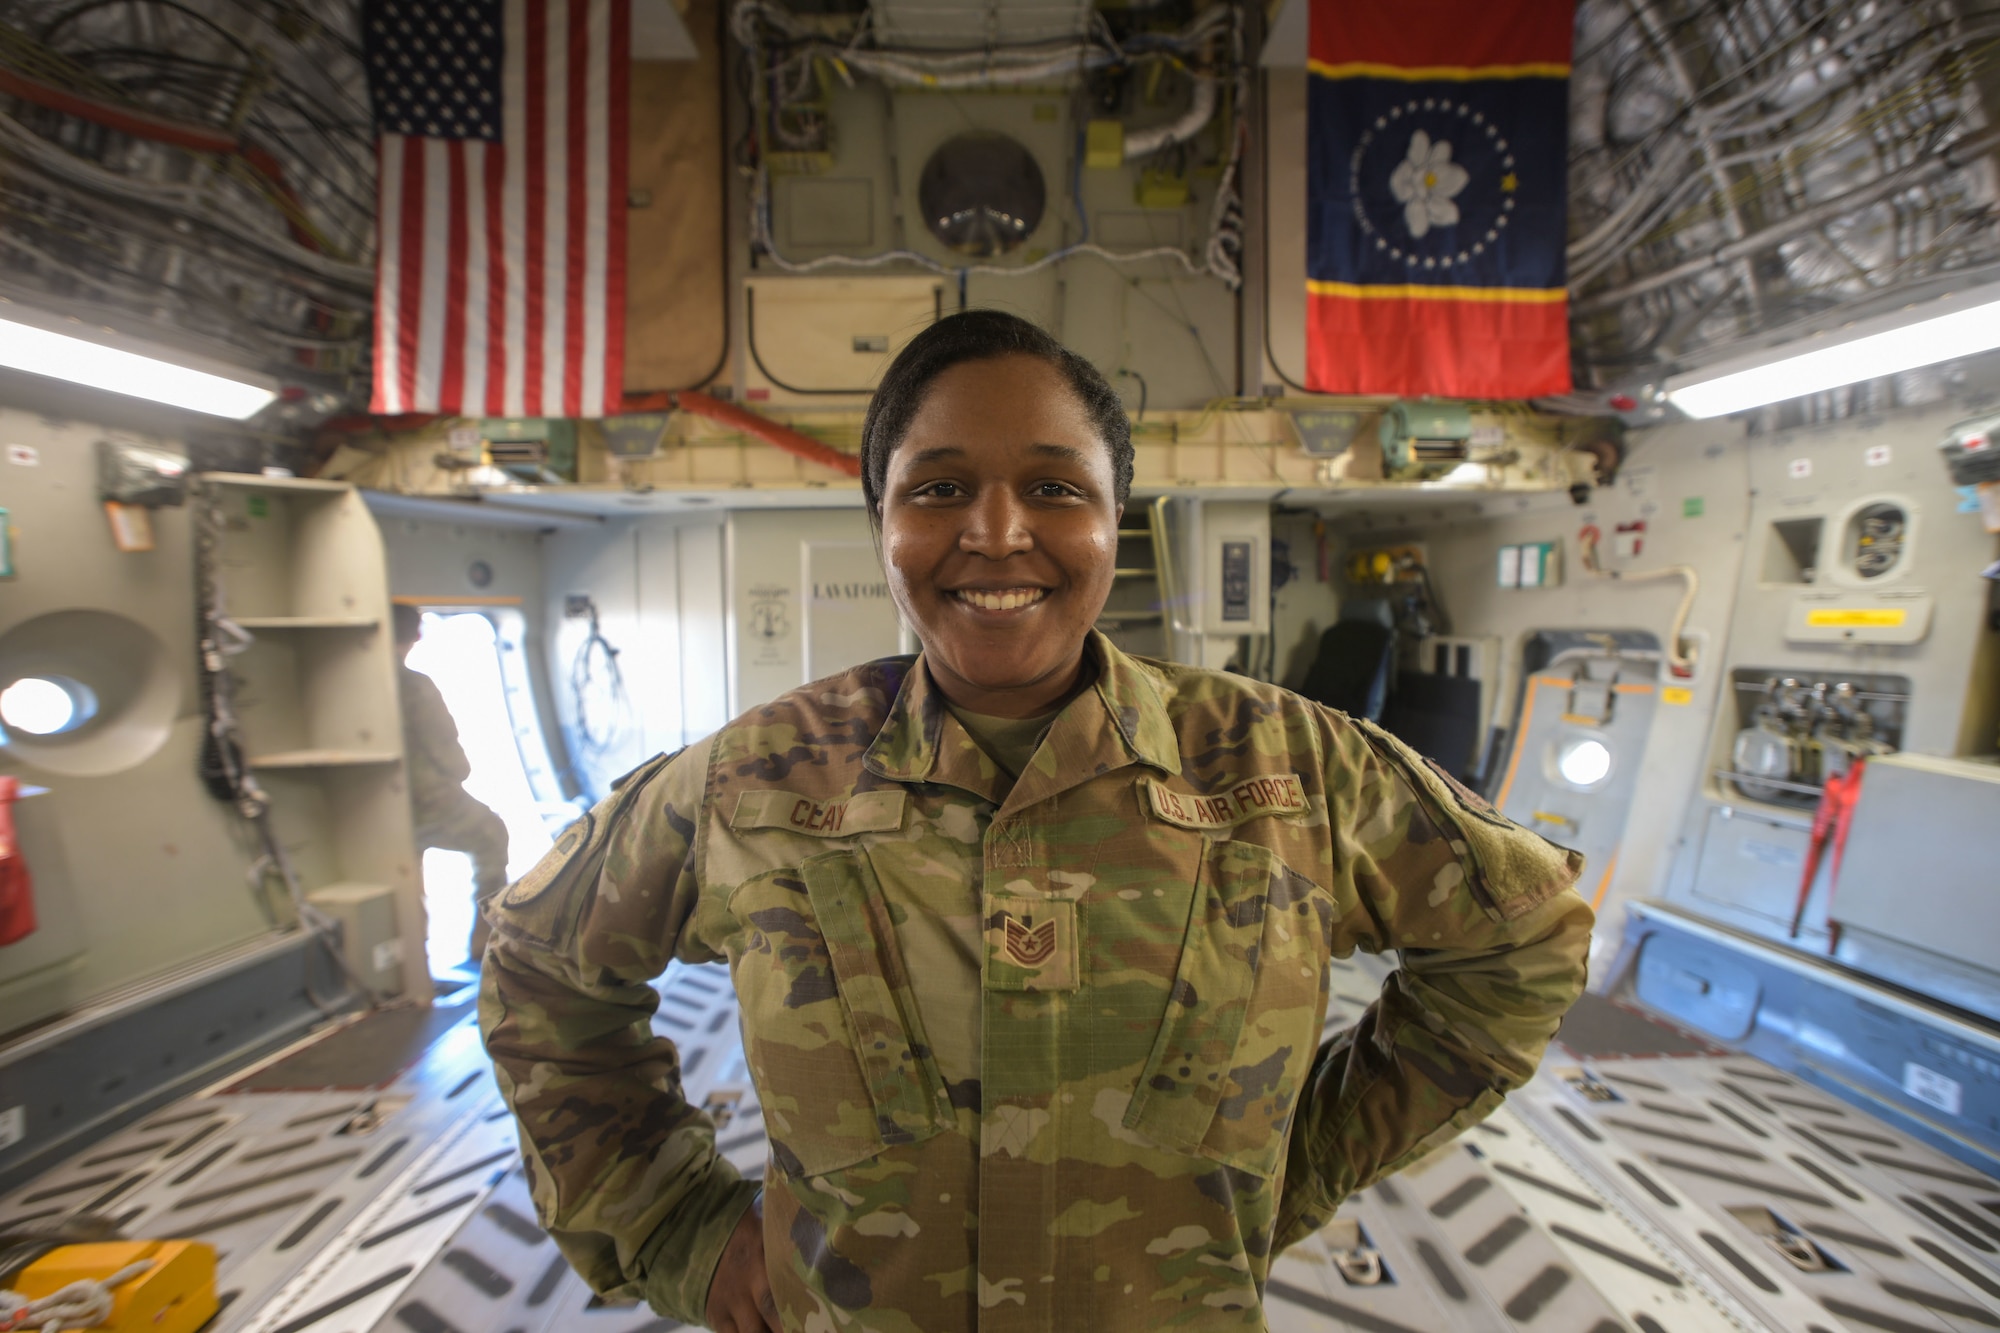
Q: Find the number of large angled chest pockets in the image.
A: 2